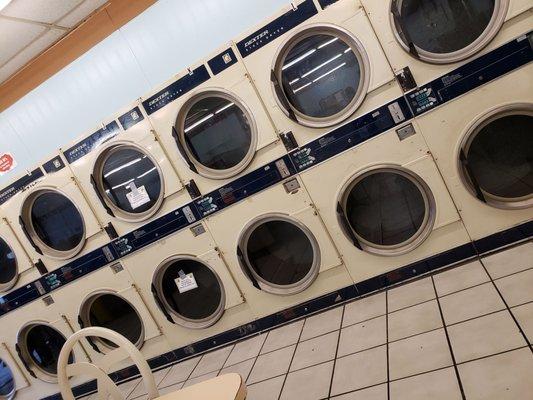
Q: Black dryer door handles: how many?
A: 11